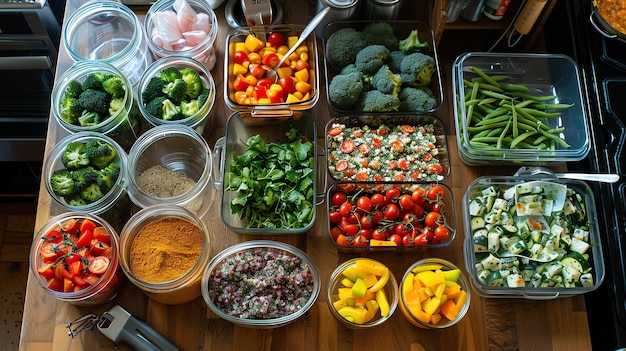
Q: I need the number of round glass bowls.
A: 11